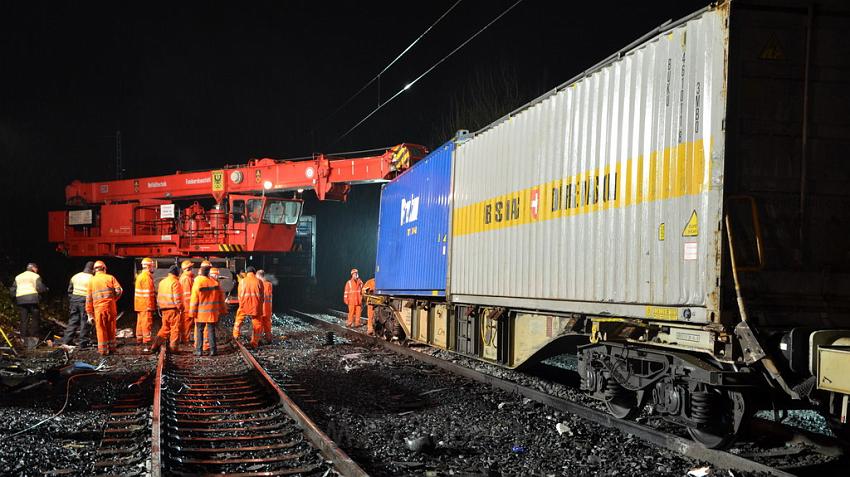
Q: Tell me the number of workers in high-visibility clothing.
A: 13